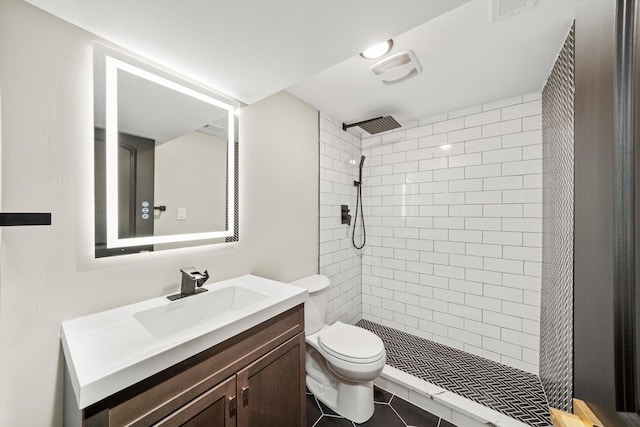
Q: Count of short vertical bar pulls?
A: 2